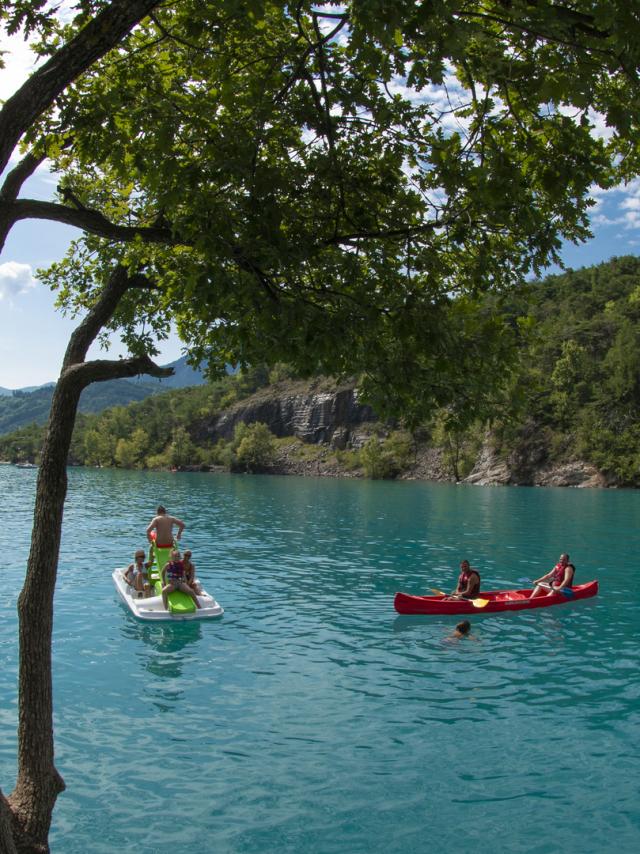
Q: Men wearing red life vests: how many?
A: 2